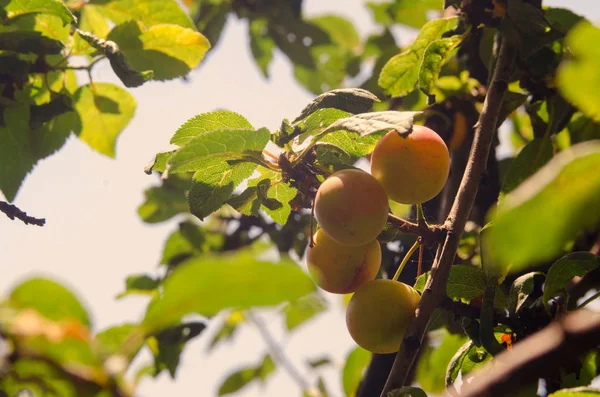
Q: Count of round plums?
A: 4